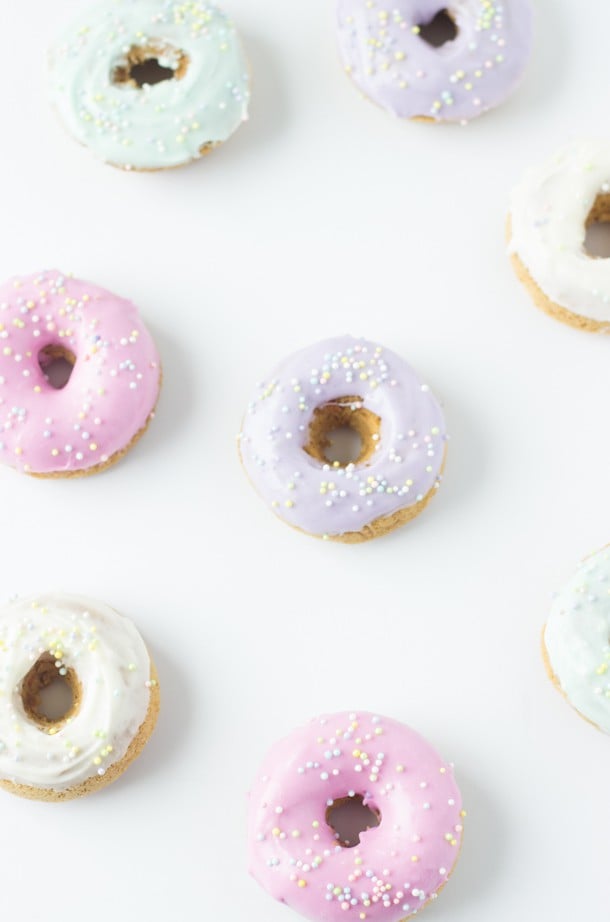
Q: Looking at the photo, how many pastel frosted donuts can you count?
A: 8